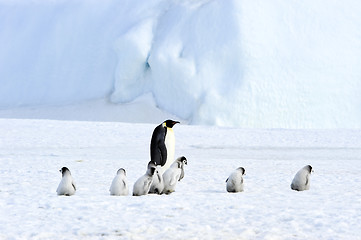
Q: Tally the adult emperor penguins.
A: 1